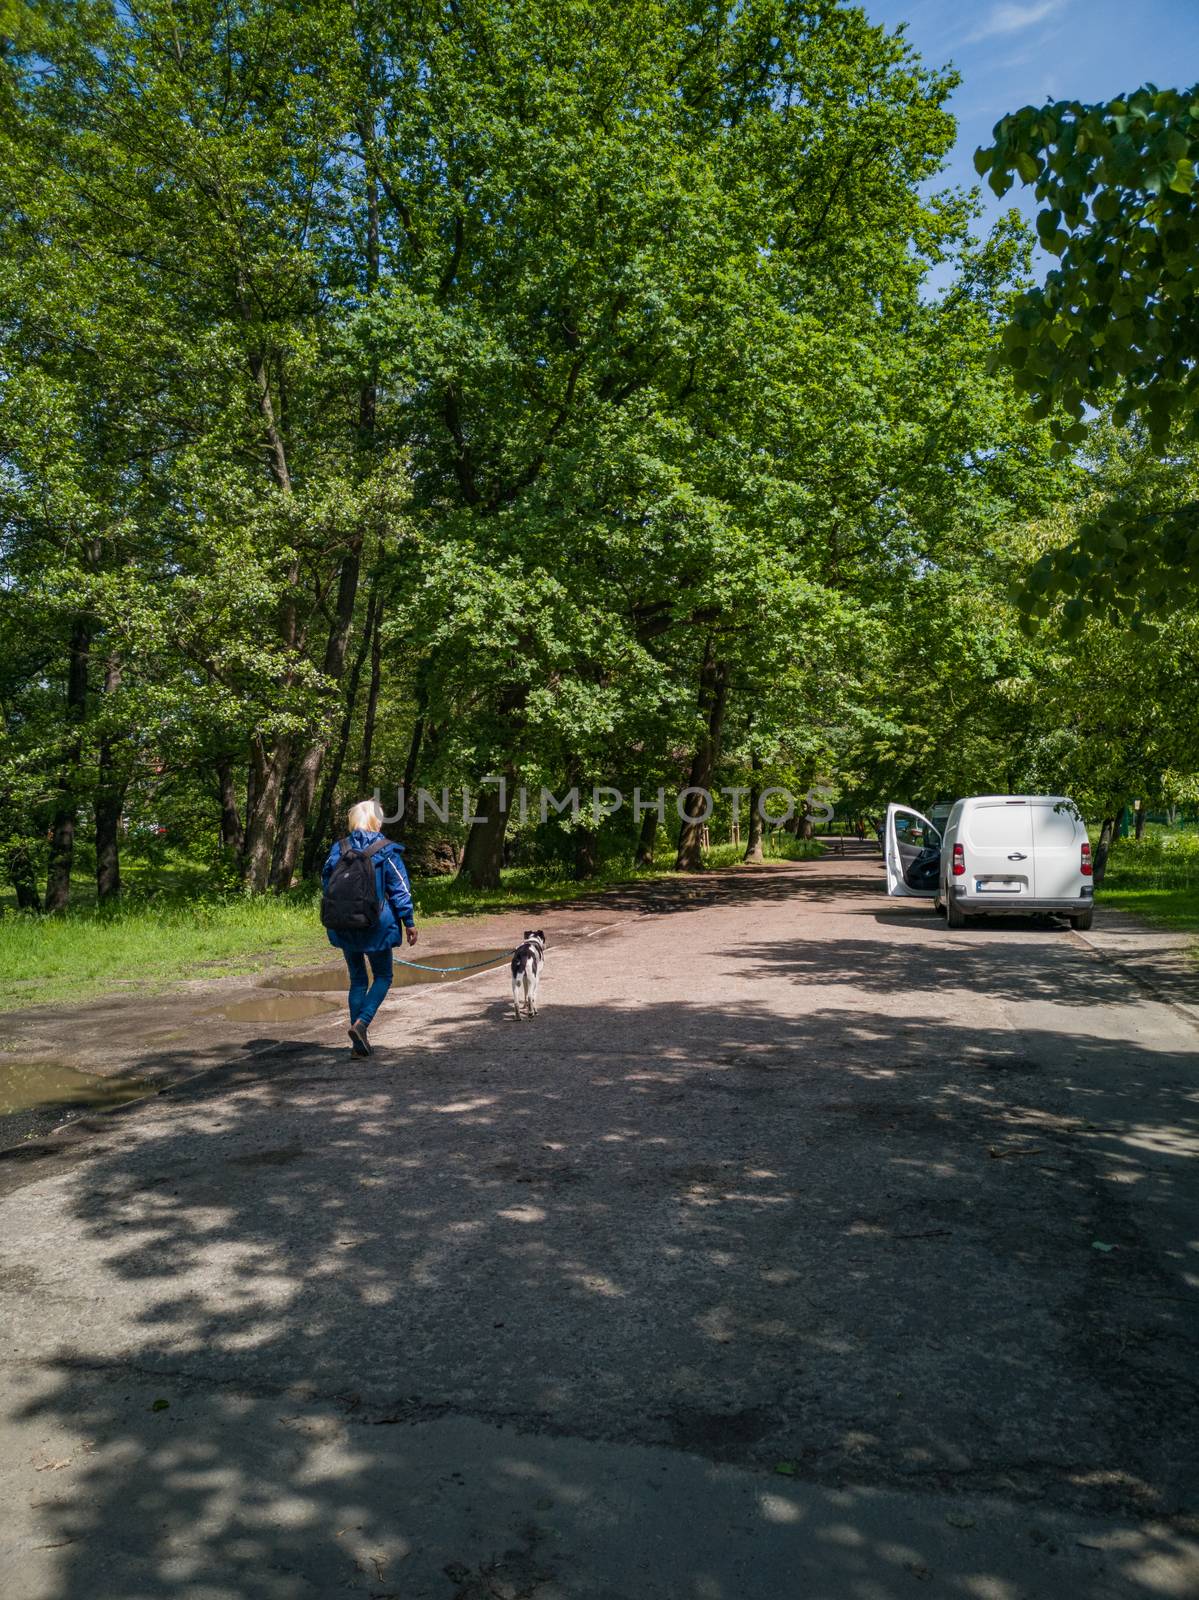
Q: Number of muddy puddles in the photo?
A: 3